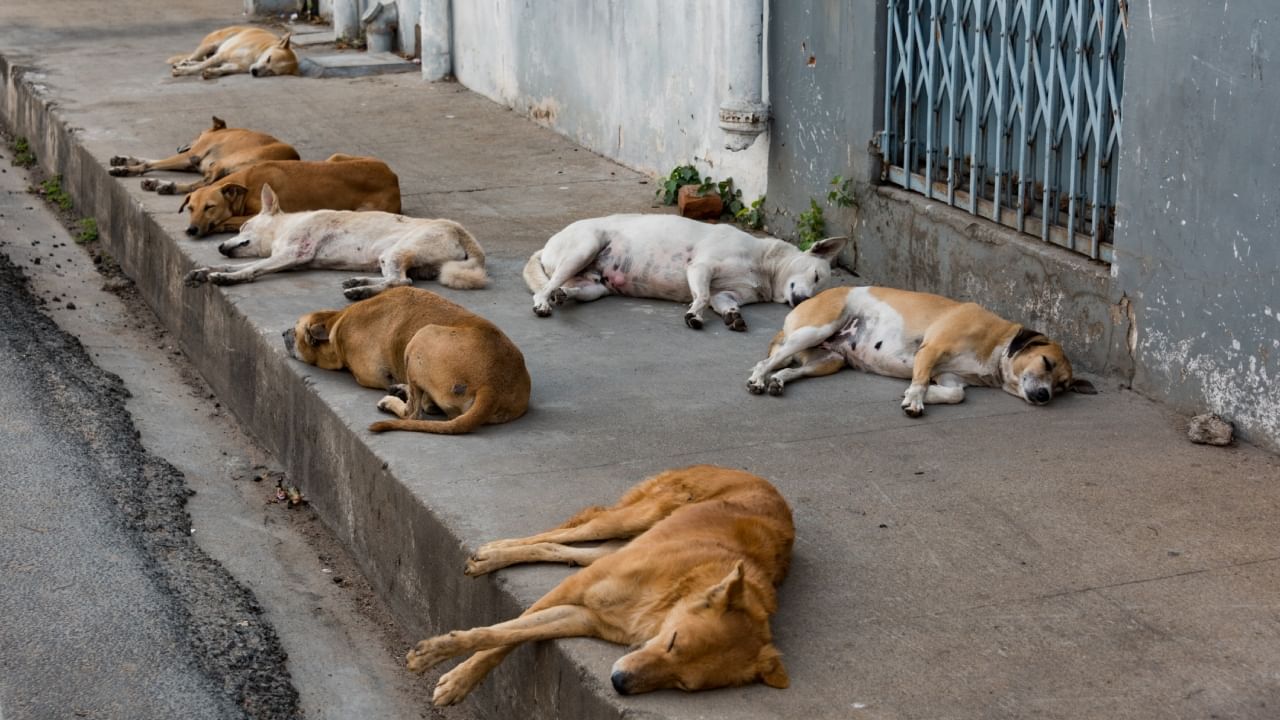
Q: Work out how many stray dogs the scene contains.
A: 8